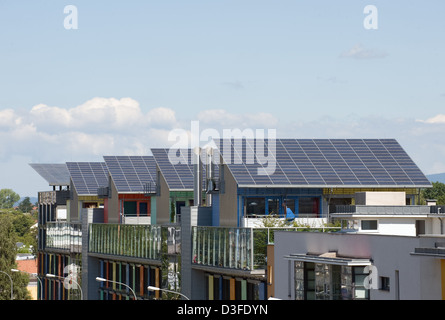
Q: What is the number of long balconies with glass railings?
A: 3